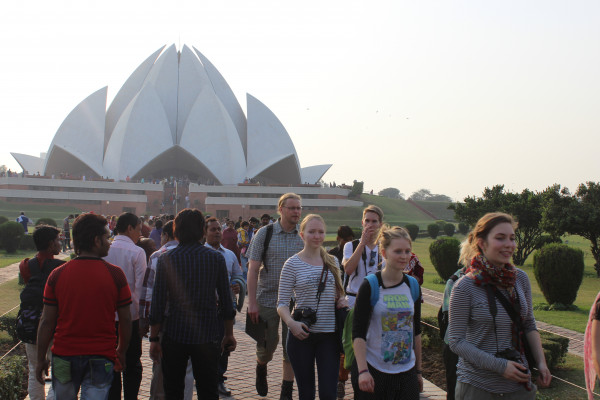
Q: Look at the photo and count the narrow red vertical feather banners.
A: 0